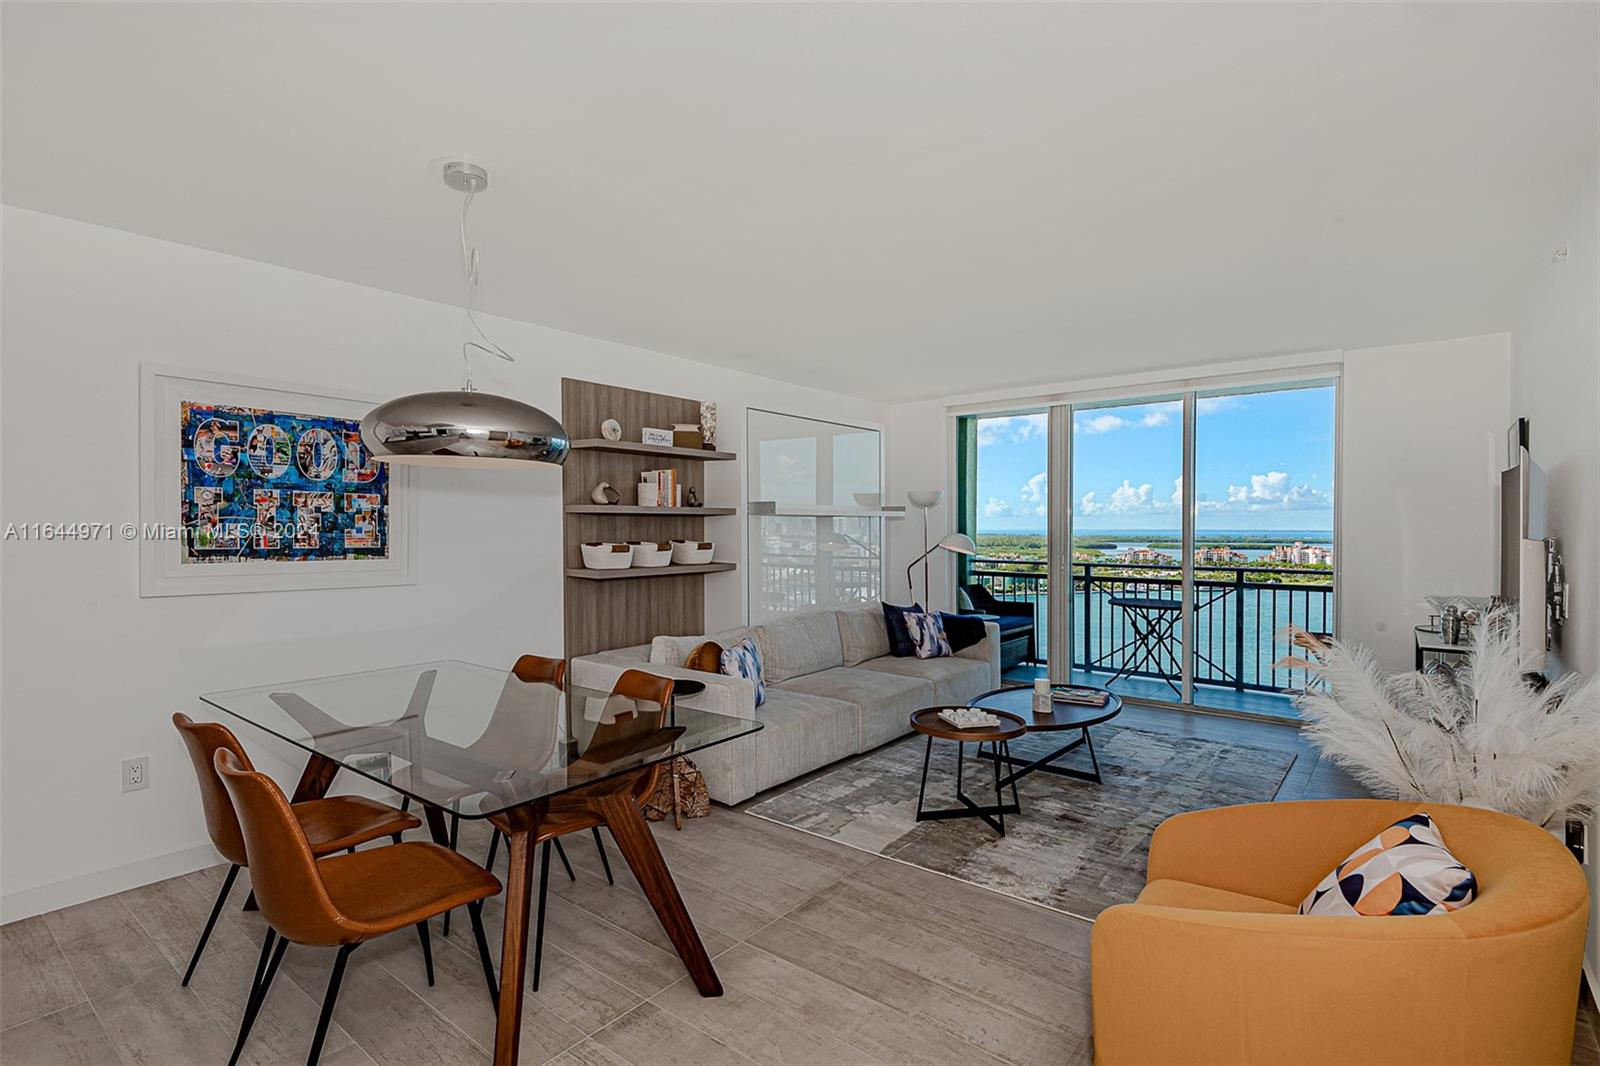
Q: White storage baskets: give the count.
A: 3